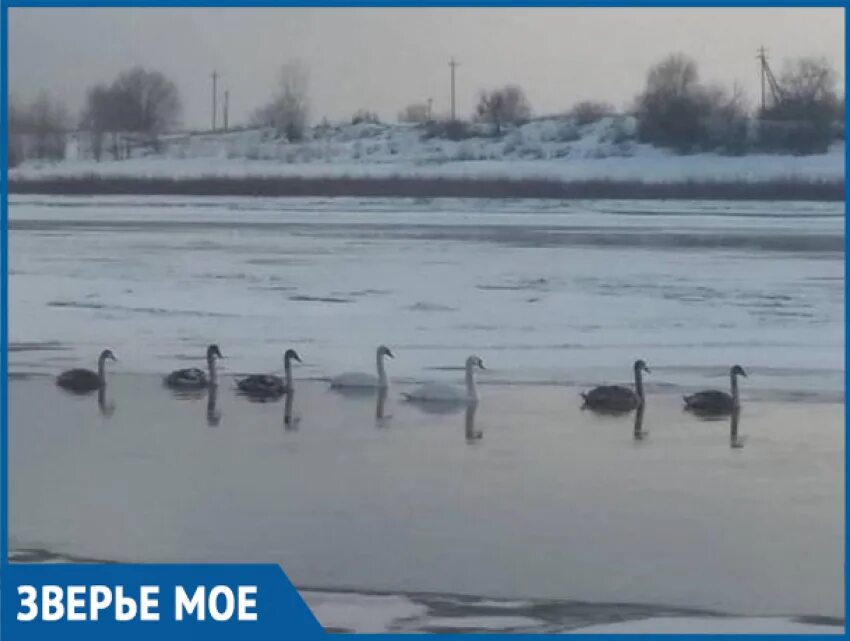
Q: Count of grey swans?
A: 5